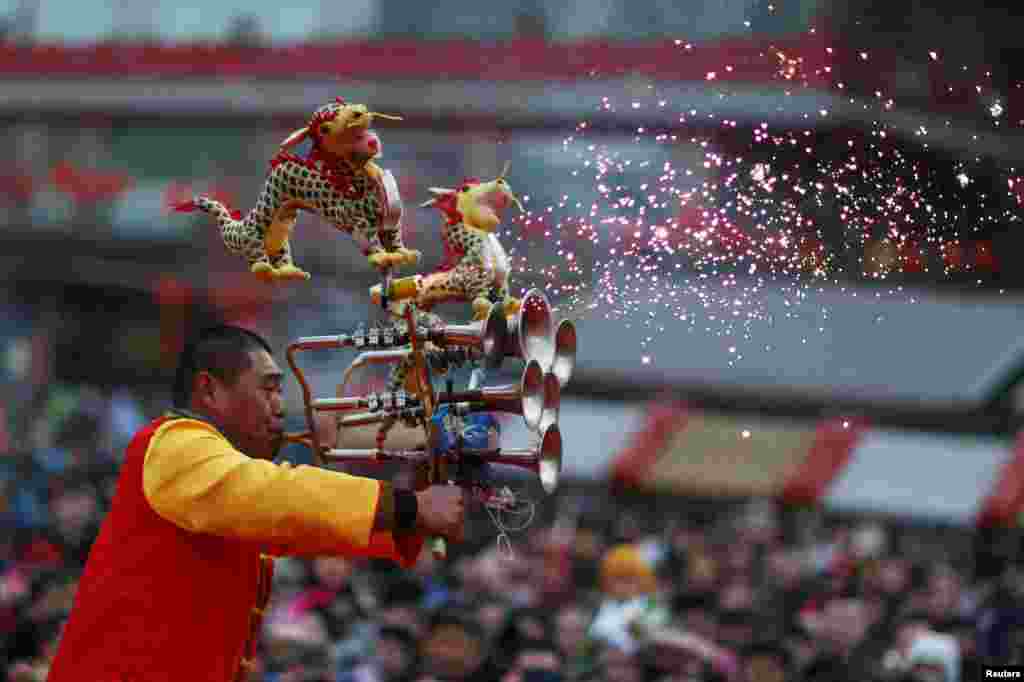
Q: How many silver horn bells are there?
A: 6